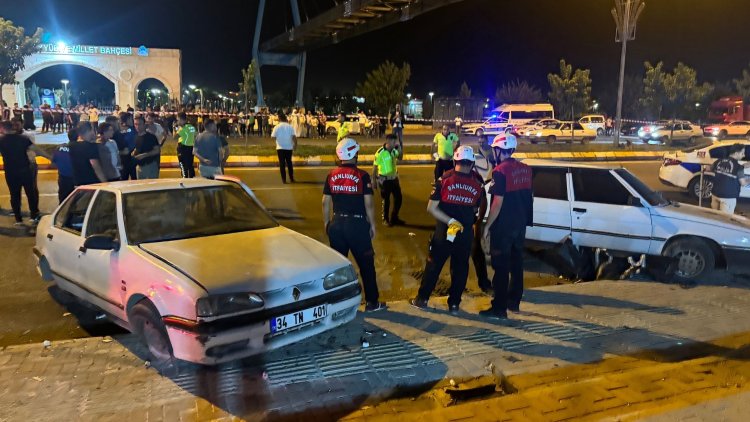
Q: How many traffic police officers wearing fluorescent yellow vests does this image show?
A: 4